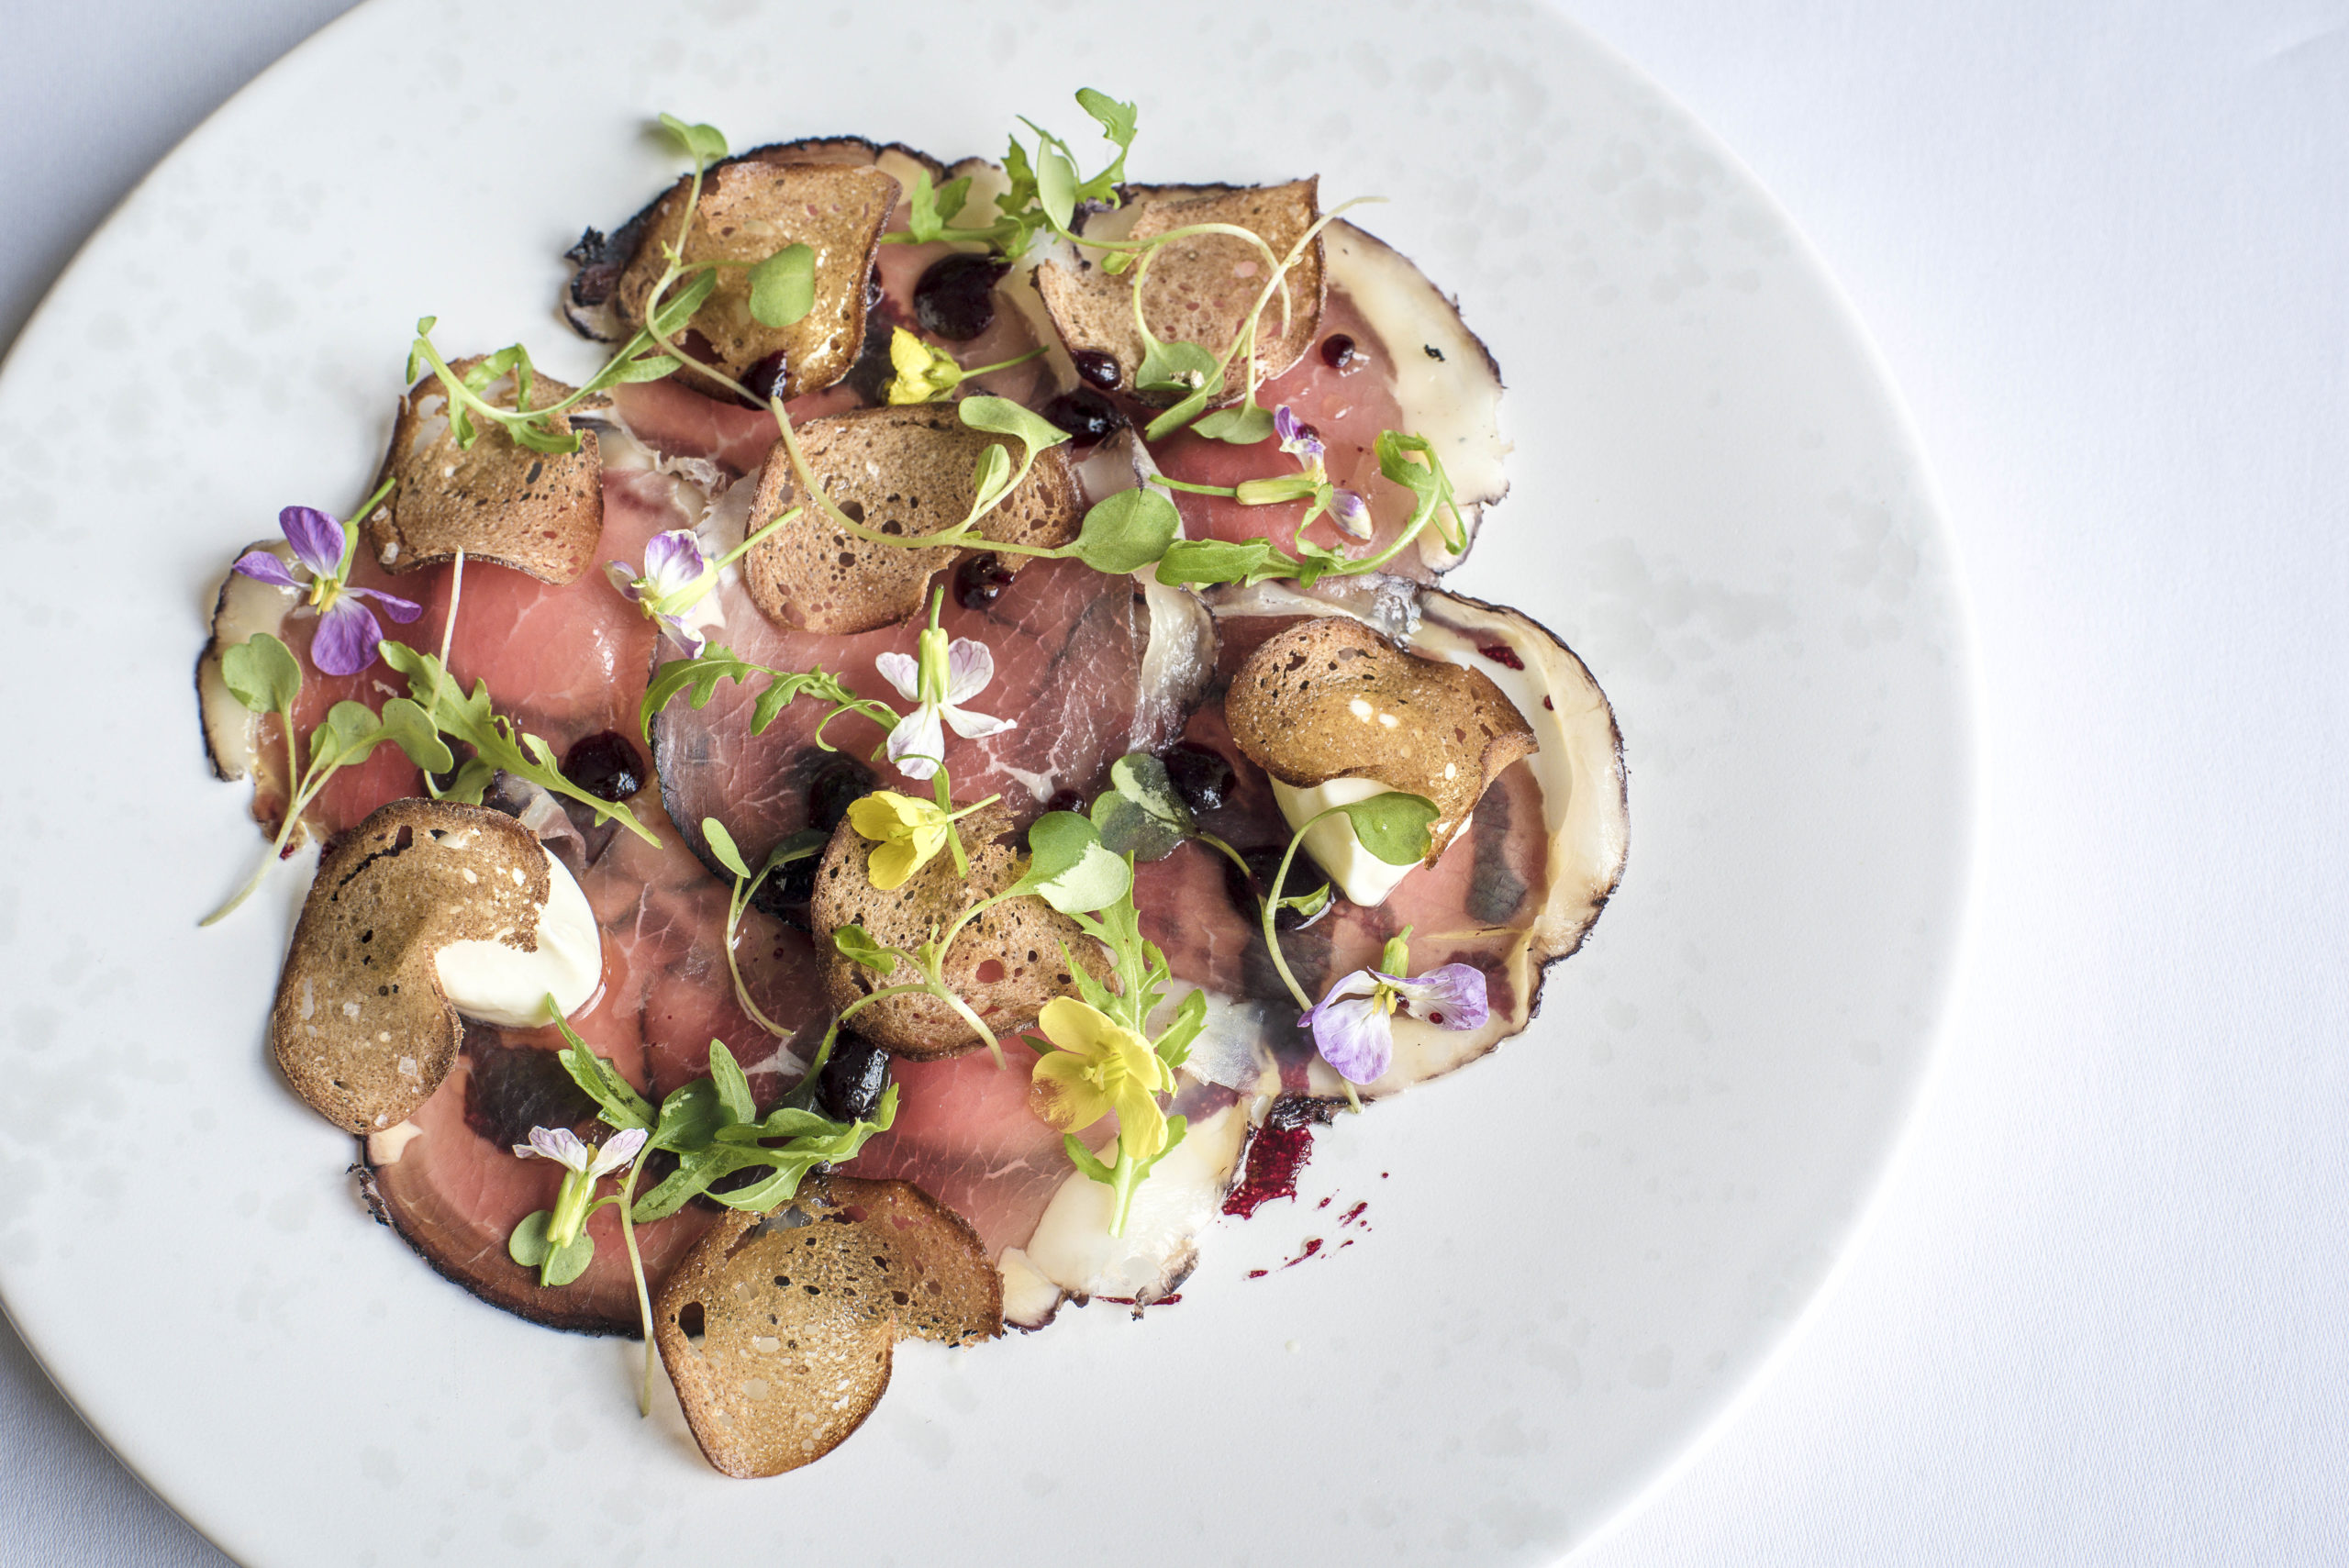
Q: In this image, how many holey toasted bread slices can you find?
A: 8